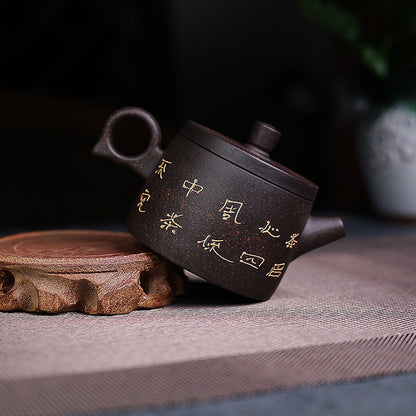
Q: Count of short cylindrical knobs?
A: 1